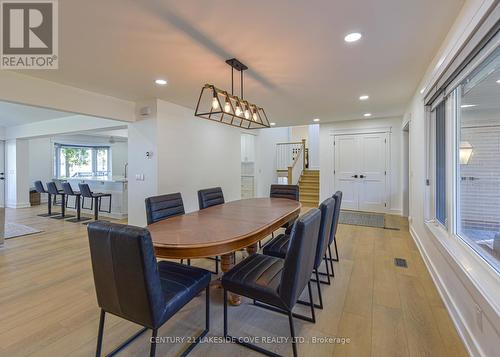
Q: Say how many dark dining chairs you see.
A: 7